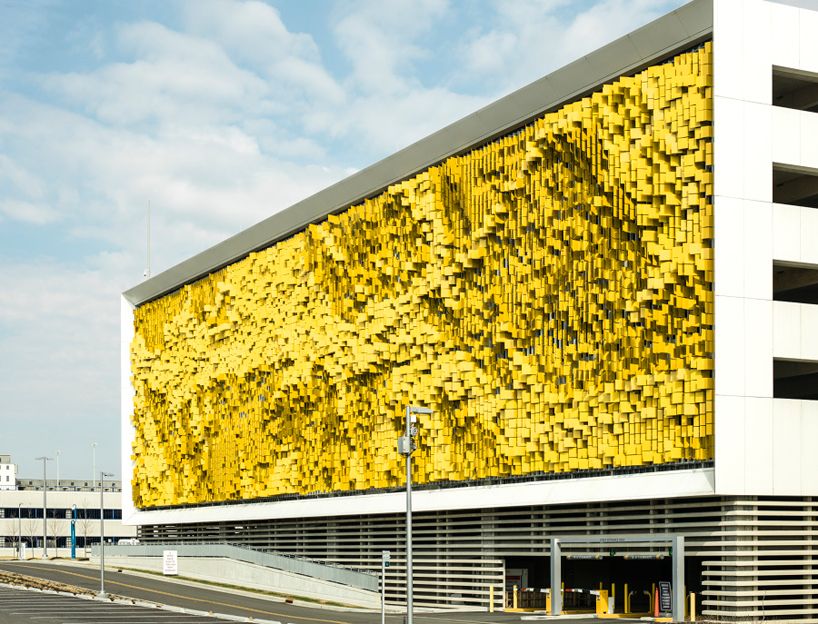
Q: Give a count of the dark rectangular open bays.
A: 4